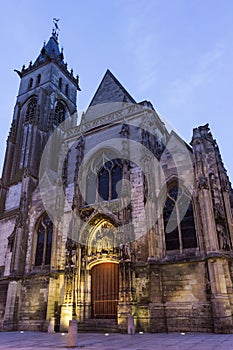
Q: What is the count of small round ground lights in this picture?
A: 5